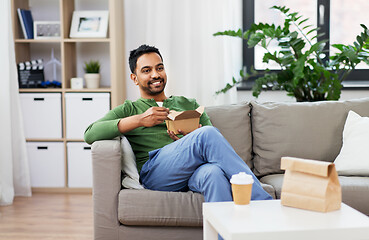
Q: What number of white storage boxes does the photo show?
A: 4